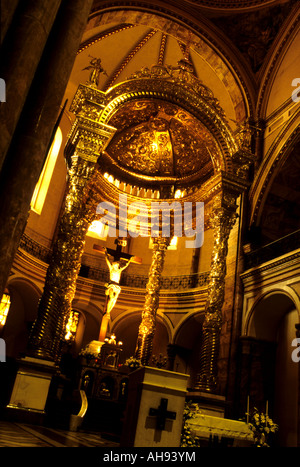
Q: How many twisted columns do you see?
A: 3